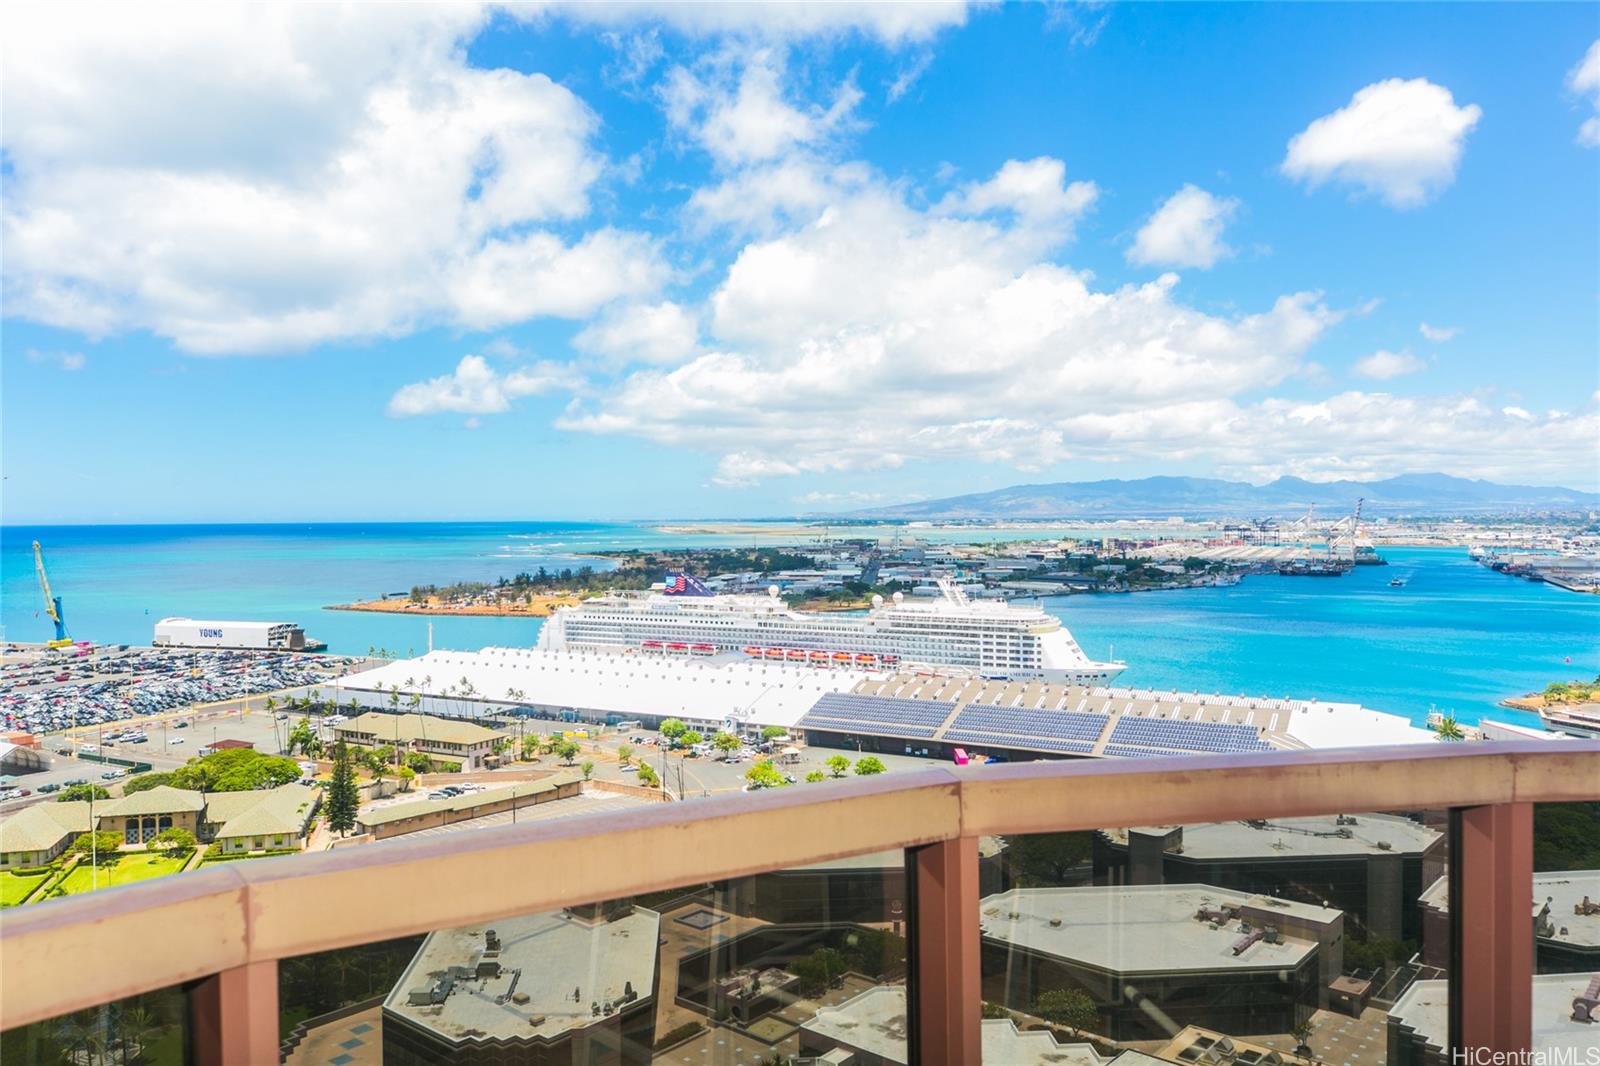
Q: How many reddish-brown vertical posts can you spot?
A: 3